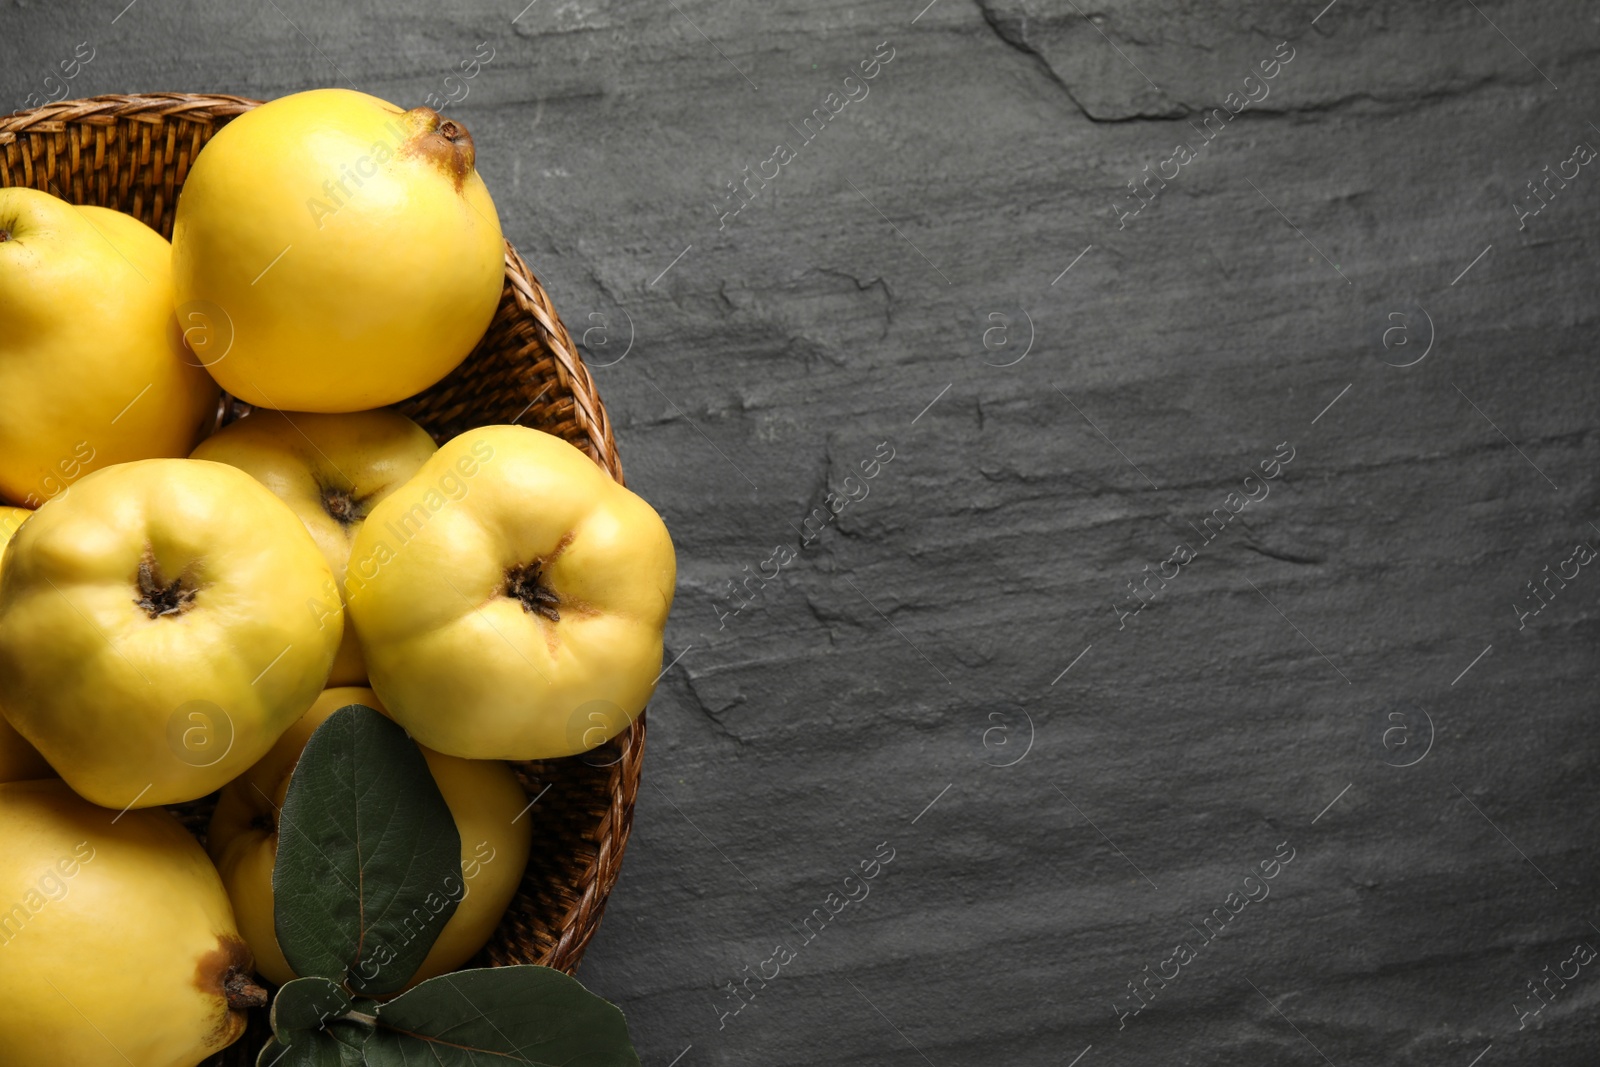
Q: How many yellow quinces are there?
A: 8